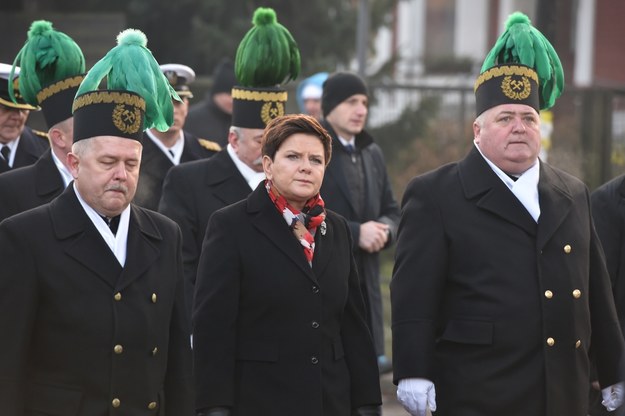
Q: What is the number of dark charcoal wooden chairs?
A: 0